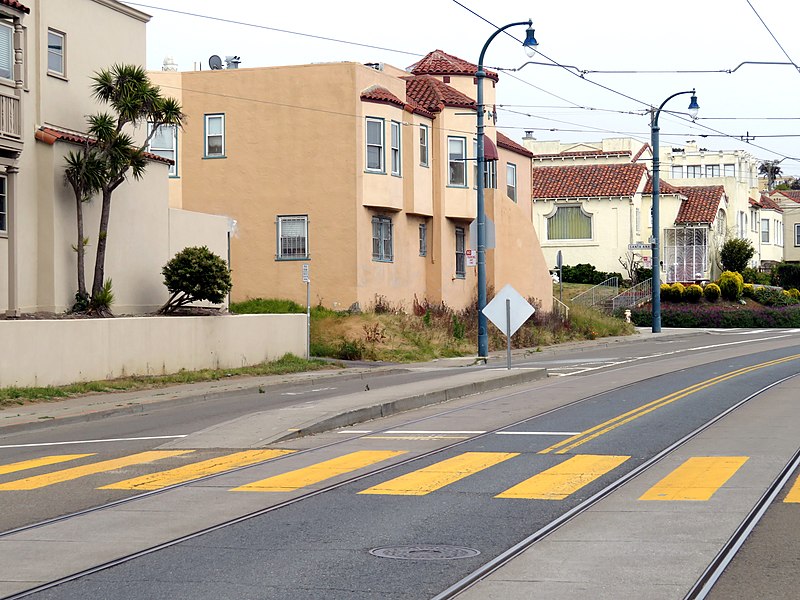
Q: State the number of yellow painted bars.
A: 8